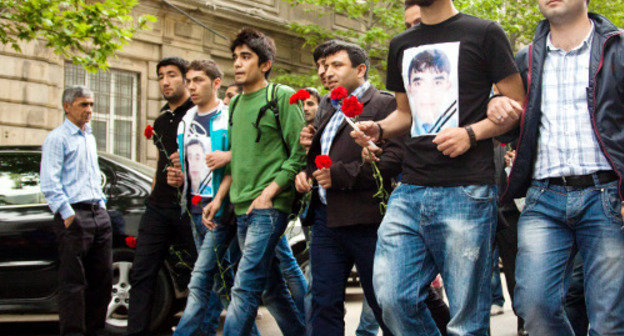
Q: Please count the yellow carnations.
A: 0